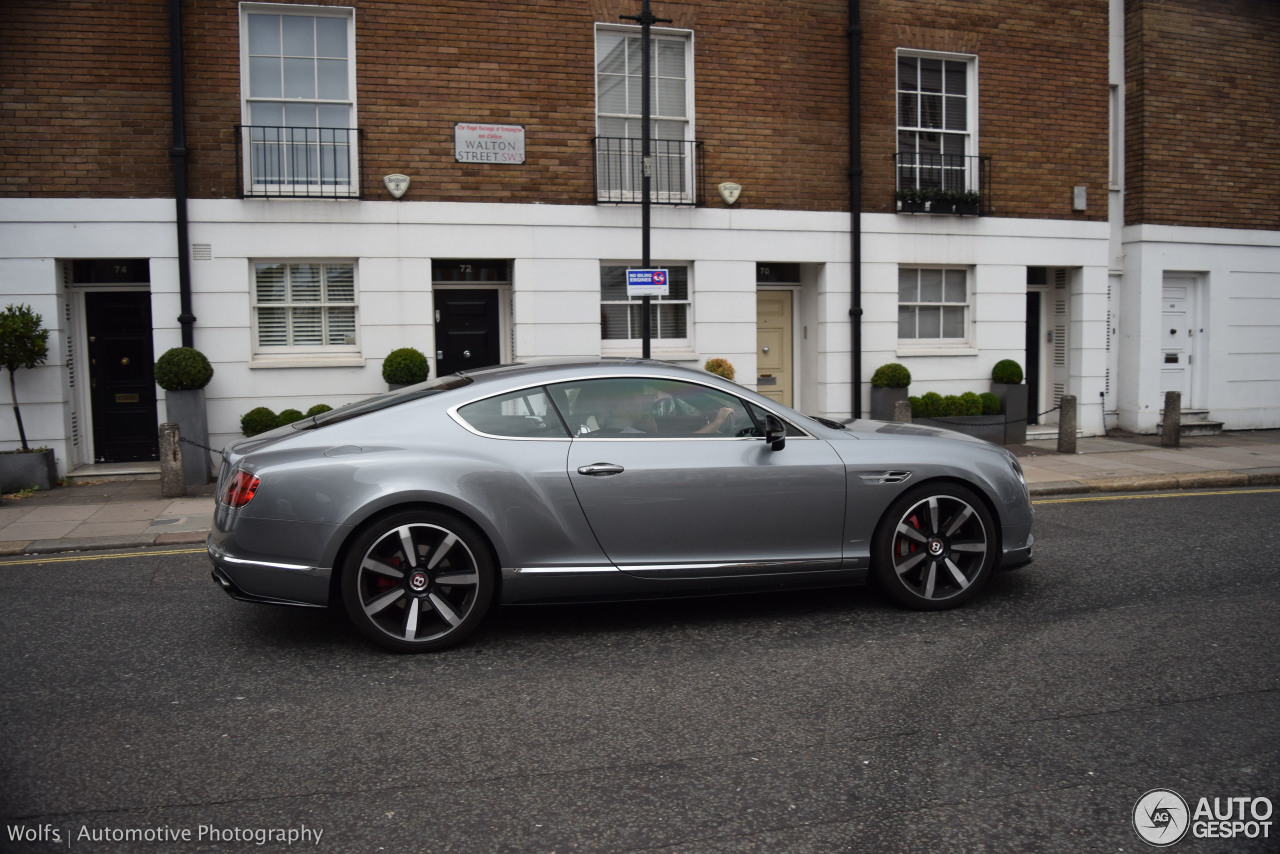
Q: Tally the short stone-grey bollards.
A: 4